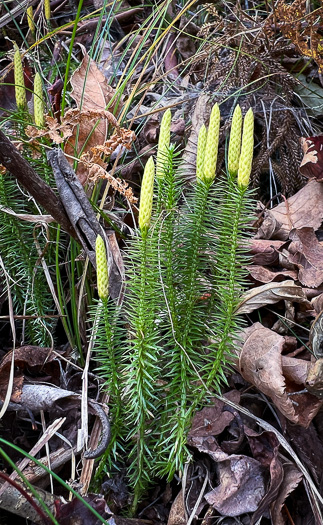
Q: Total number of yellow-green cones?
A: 11